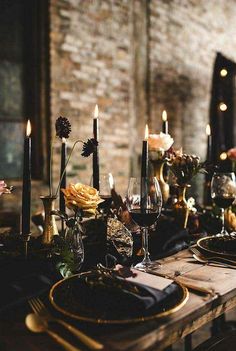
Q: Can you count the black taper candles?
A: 6